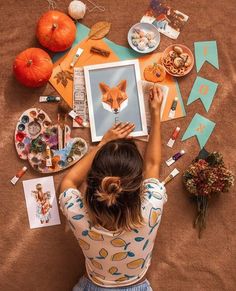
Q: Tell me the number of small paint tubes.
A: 9